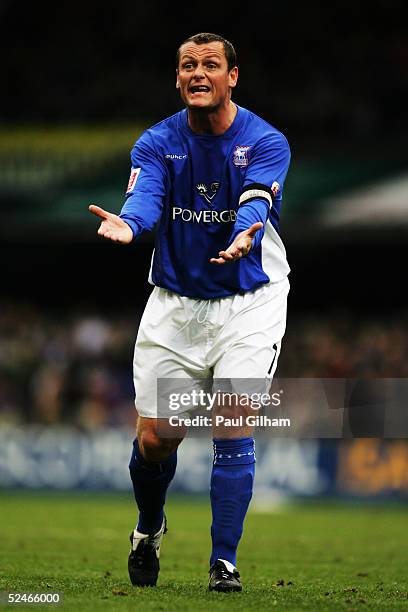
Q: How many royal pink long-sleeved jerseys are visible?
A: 0